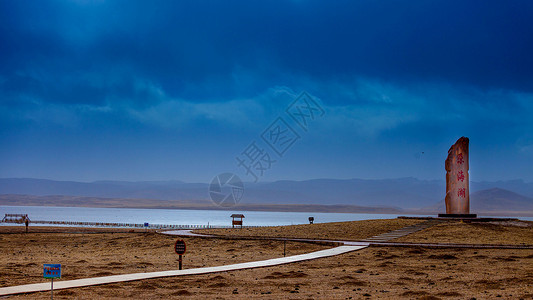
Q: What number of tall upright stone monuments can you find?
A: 1